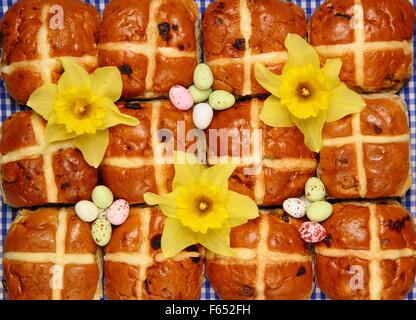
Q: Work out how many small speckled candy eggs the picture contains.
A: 13